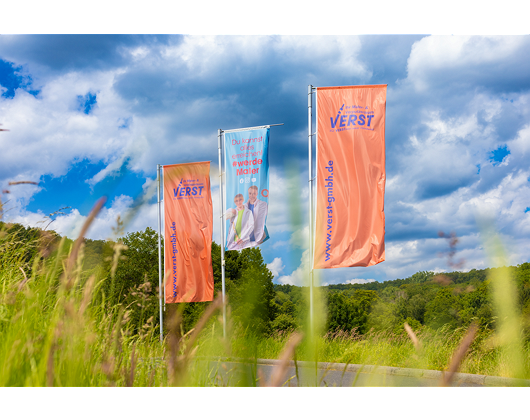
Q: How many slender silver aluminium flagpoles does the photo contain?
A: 3